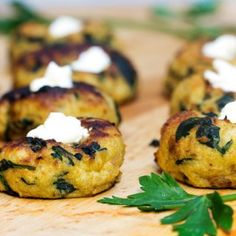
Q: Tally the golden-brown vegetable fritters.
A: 7